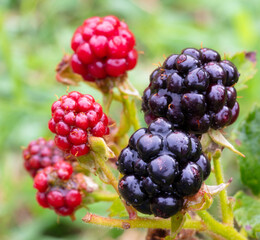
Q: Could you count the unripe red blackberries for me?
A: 4